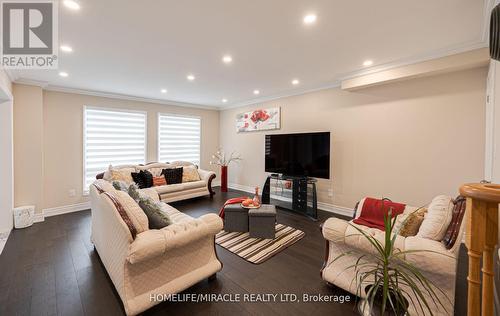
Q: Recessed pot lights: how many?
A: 11